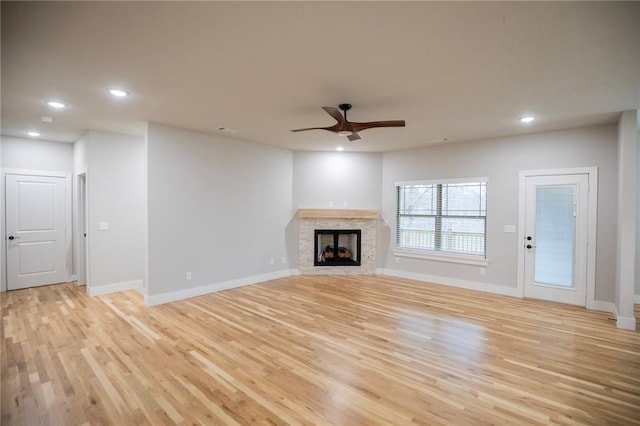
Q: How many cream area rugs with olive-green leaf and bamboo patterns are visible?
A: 0